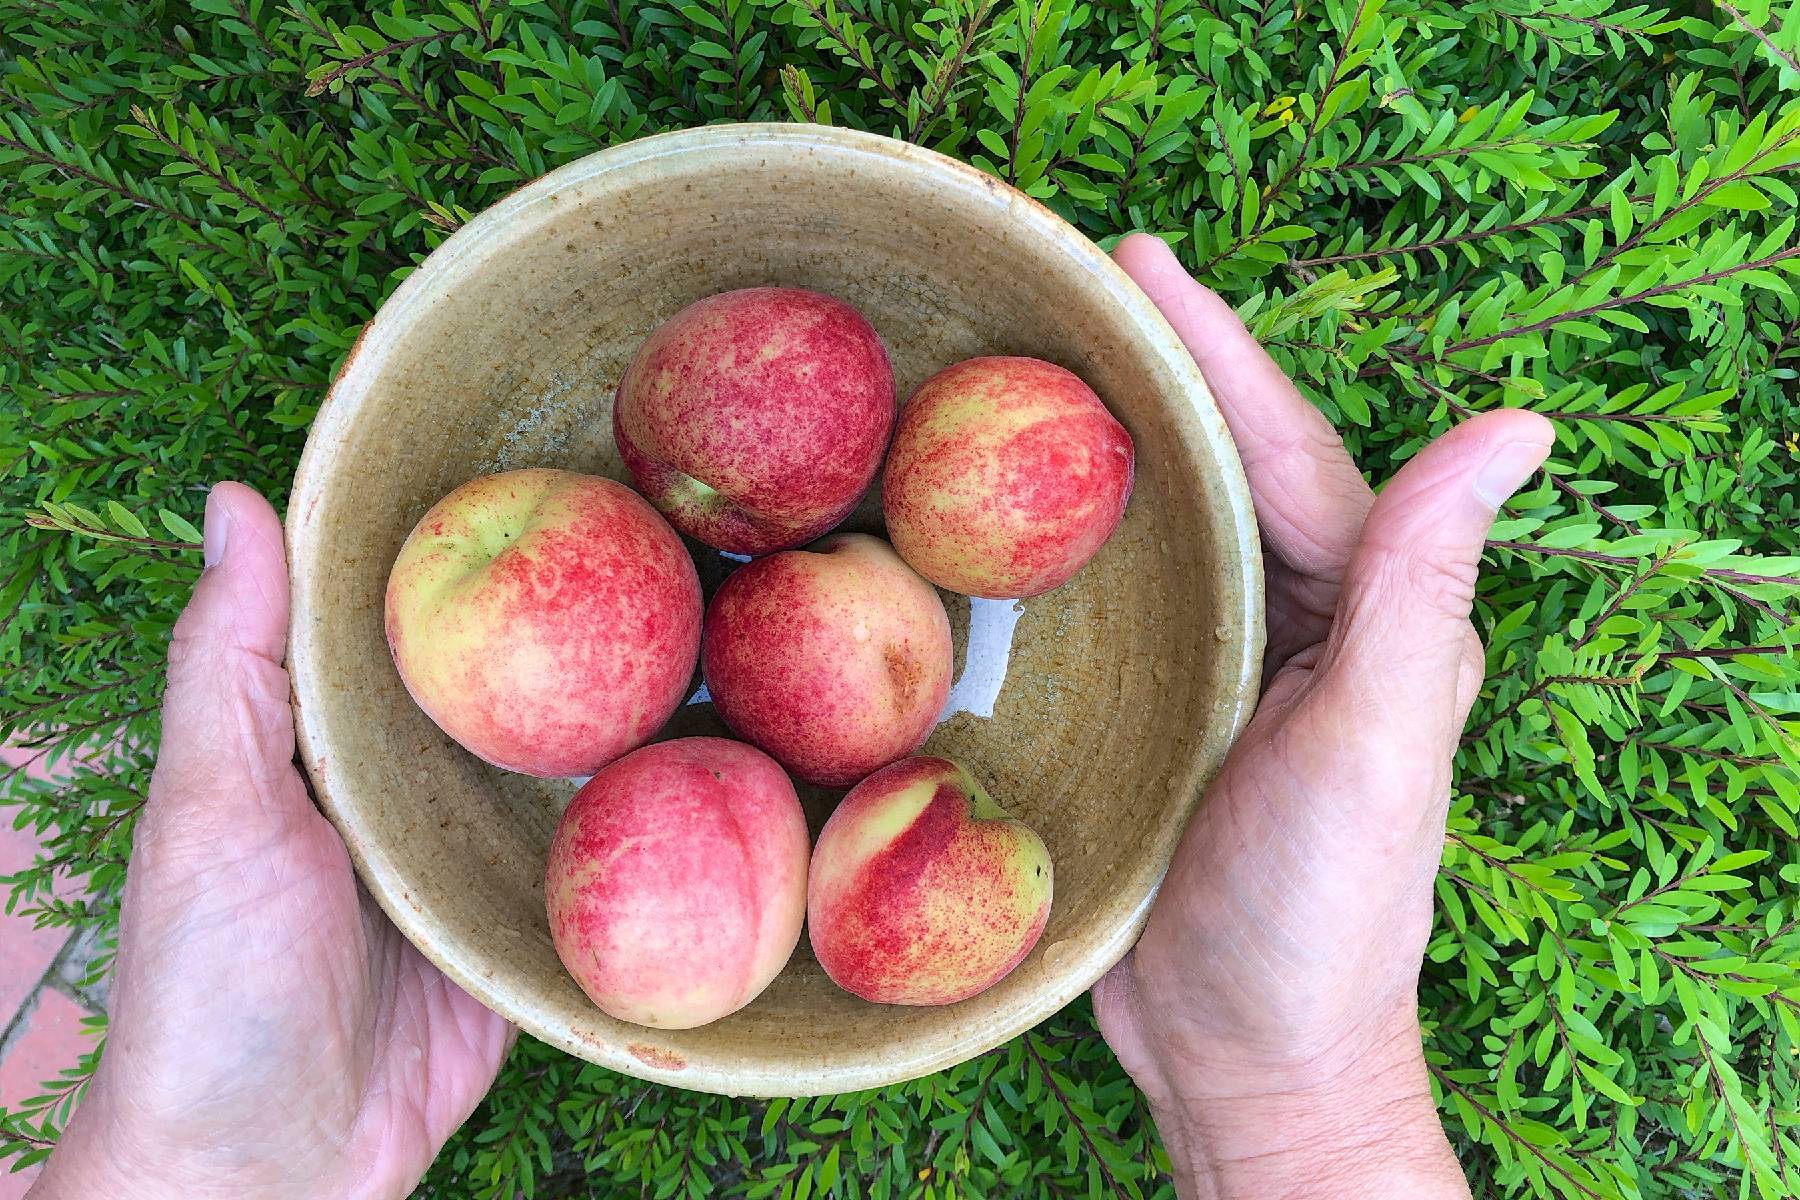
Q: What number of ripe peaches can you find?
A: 6